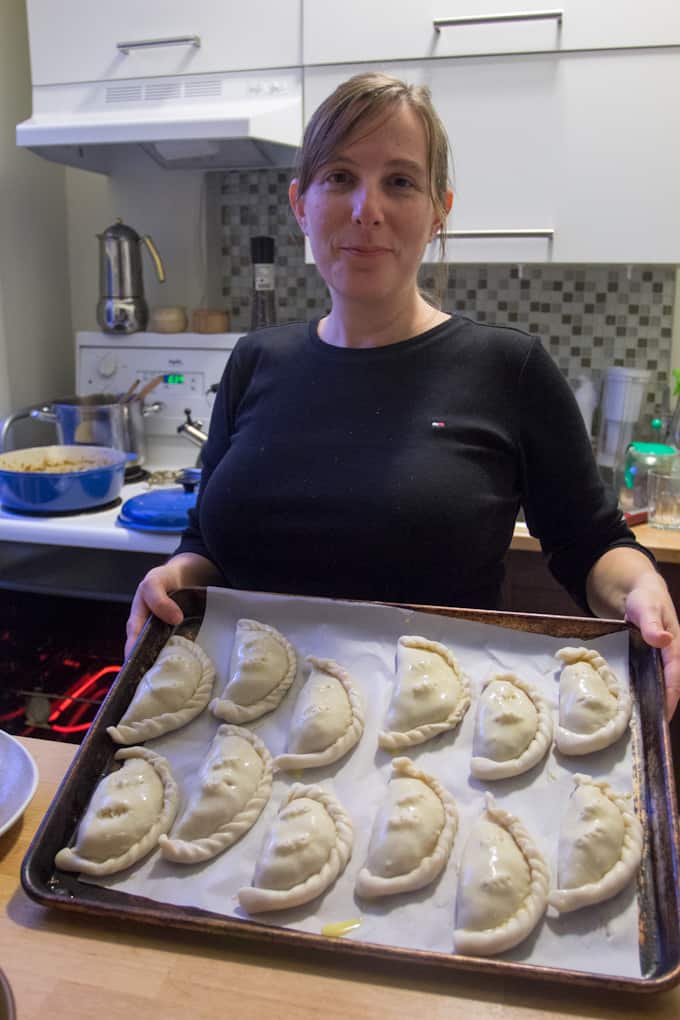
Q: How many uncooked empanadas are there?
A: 12